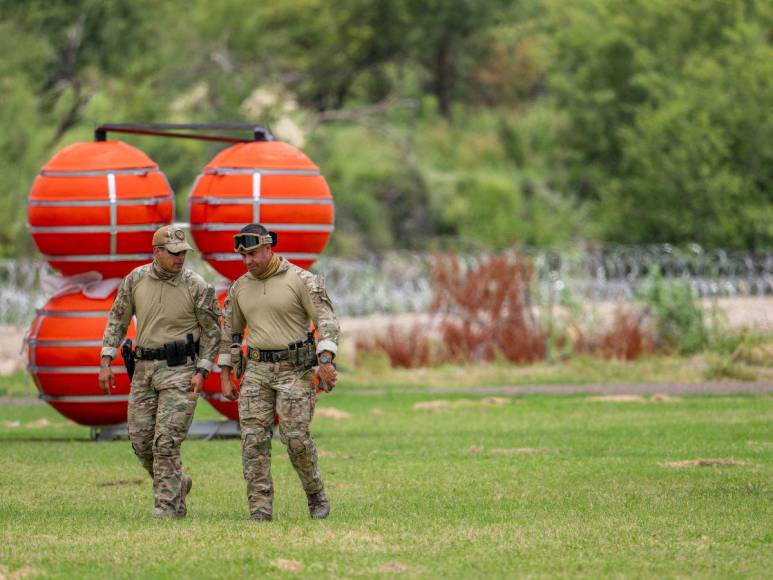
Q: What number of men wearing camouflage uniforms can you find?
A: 2